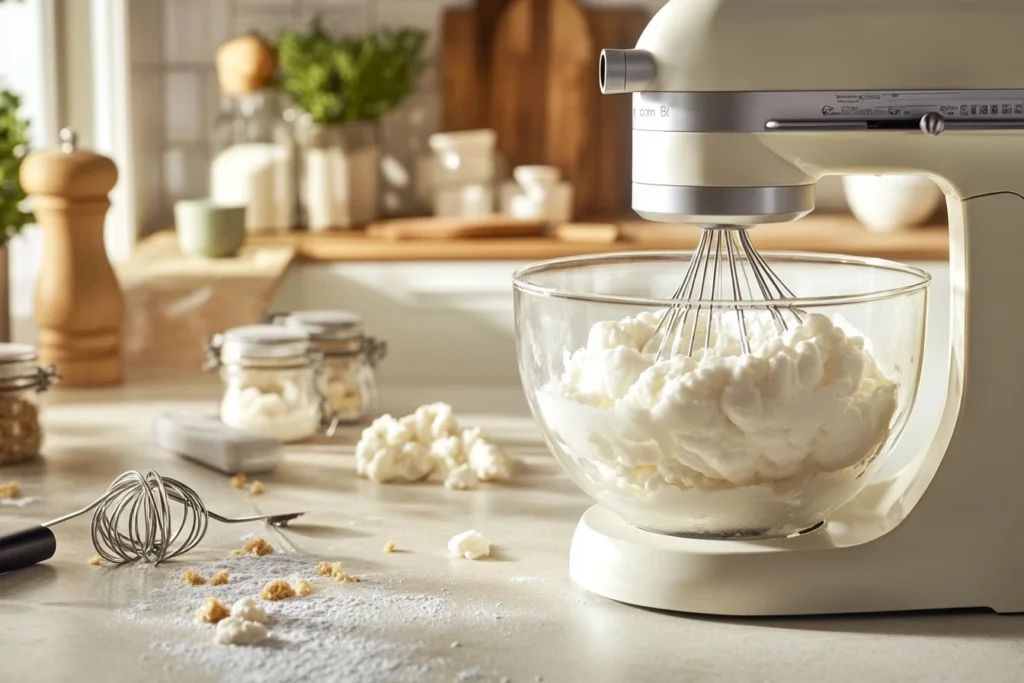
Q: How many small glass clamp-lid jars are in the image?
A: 3